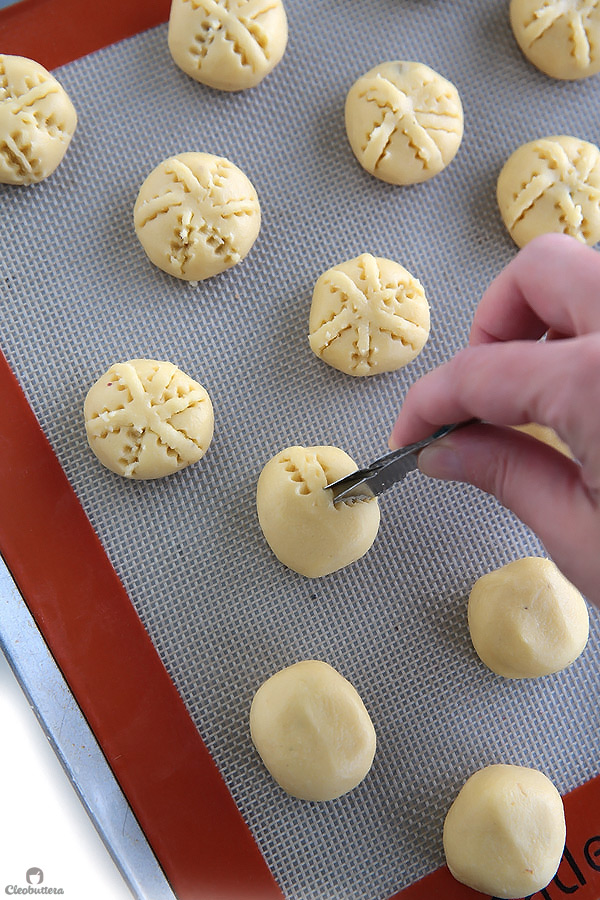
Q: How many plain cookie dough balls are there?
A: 3